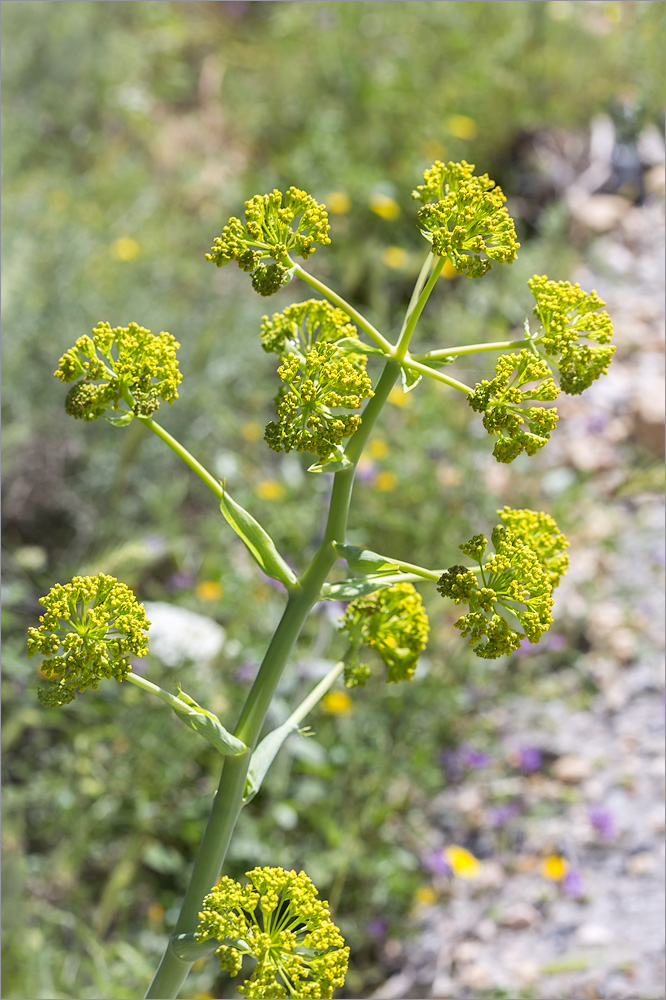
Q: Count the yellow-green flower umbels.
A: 12